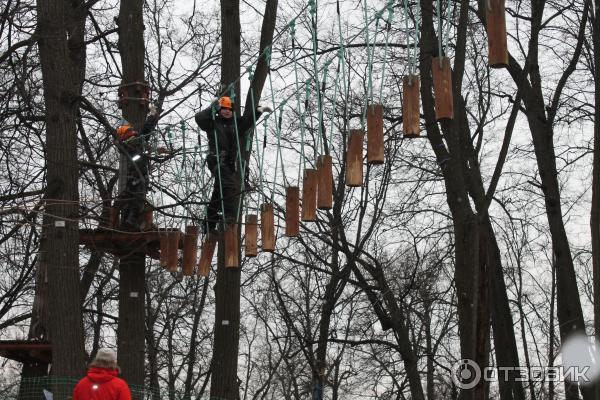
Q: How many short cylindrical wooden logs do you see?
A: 15